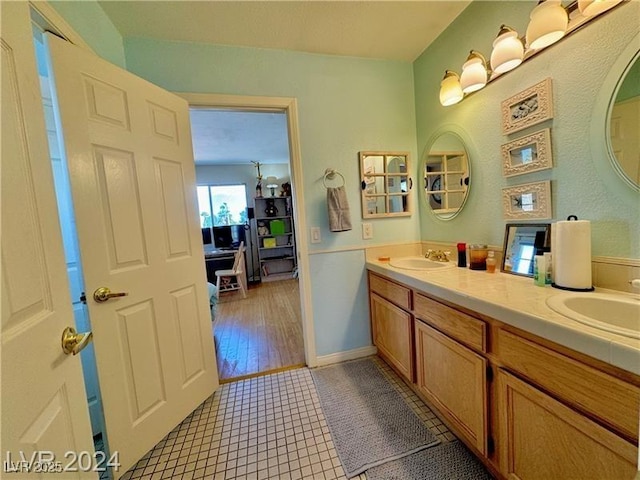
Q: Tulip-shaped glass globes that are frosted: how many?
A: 5